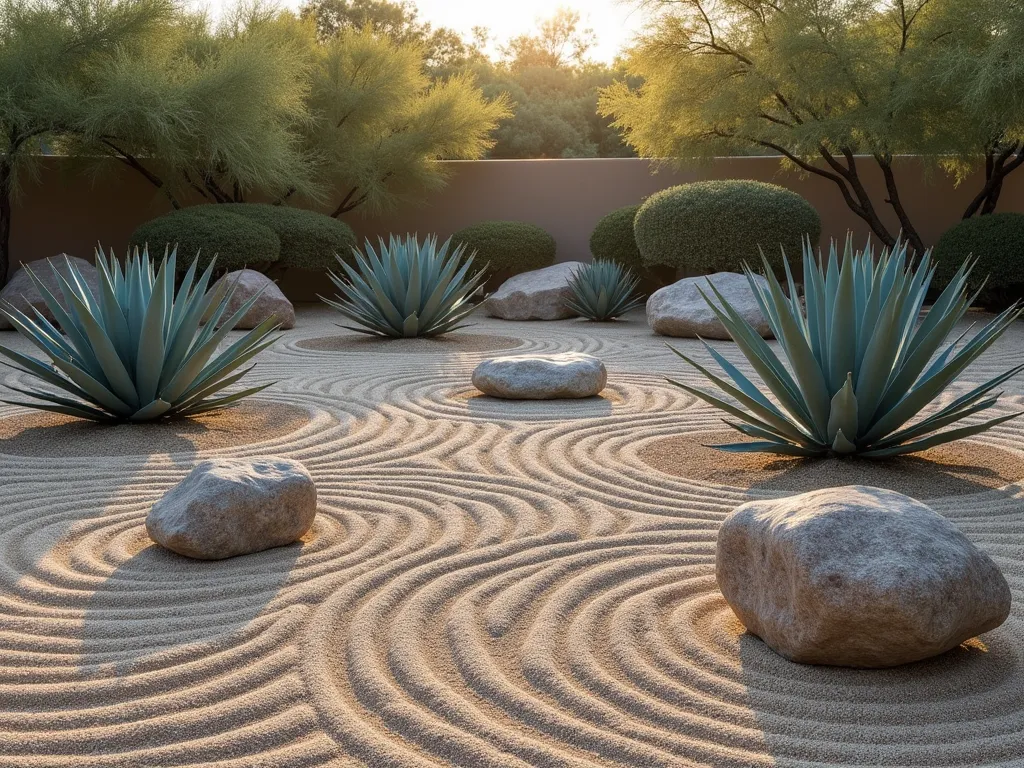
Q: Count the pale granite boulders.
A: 7